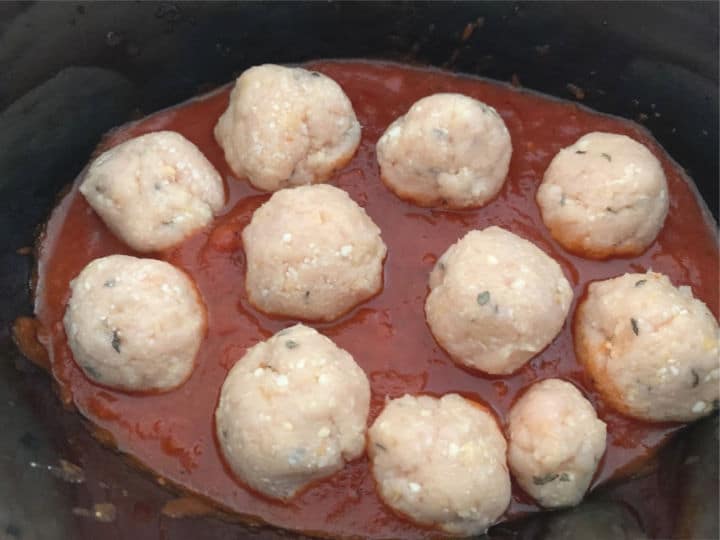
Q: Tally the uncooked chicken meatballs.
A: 11